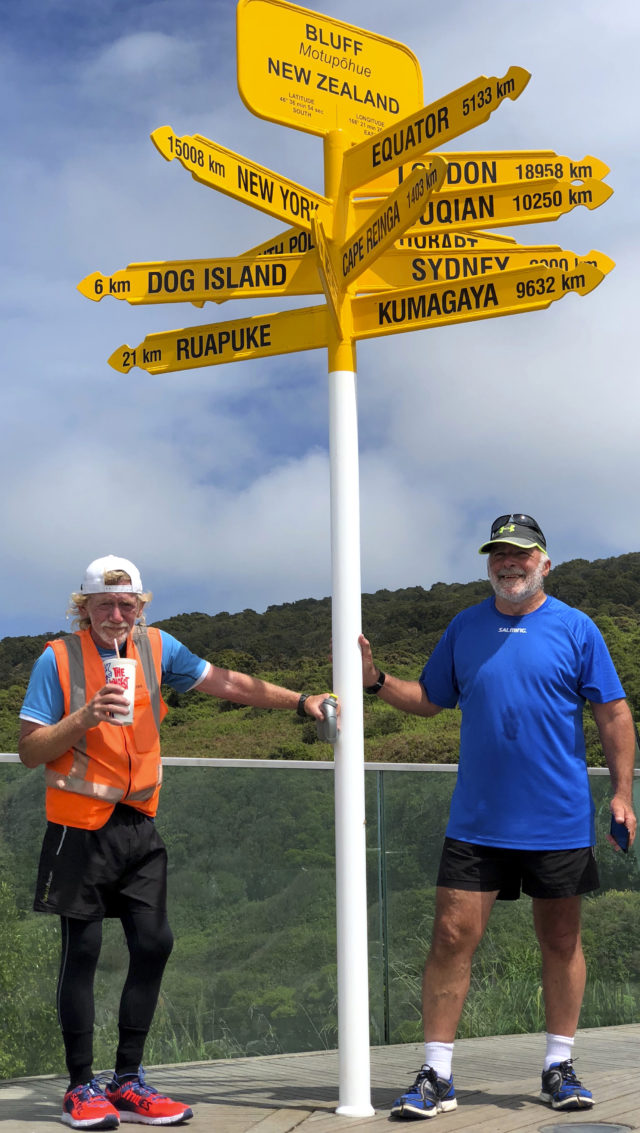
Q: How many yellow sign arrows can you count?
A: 12